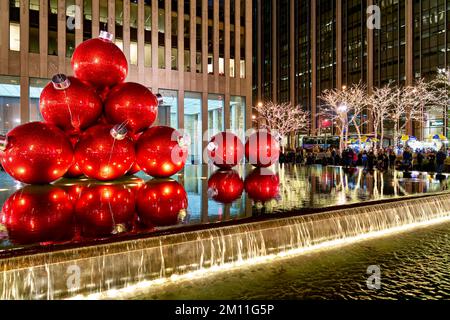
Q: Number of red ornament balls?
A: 8